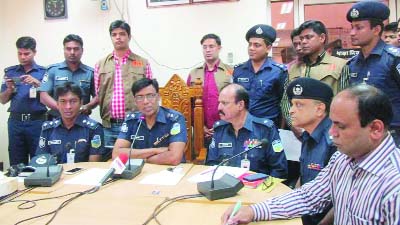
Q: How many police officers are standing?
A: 4